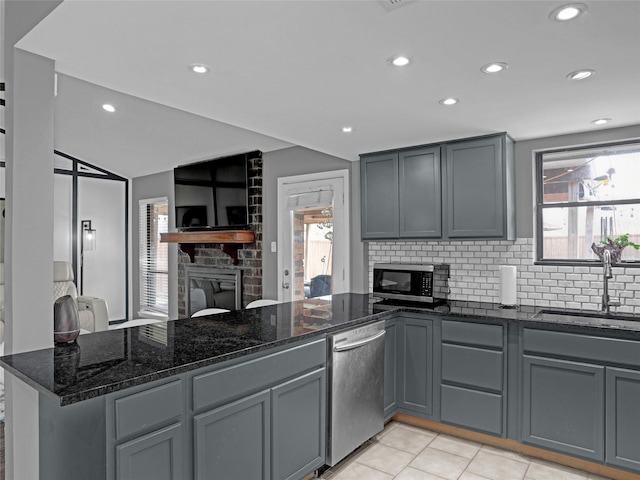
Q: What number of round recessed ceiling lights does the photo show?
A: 9